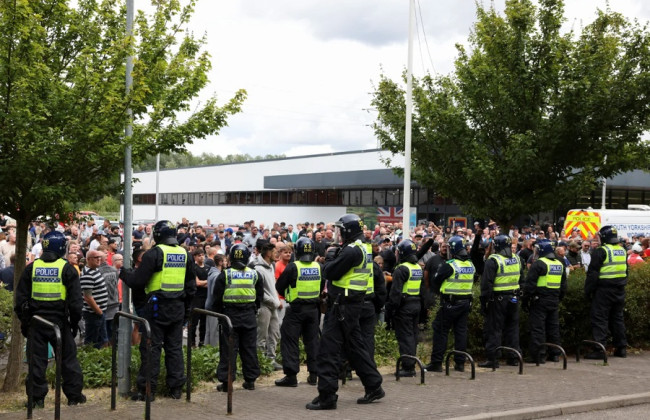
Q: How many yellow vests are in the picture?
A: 11